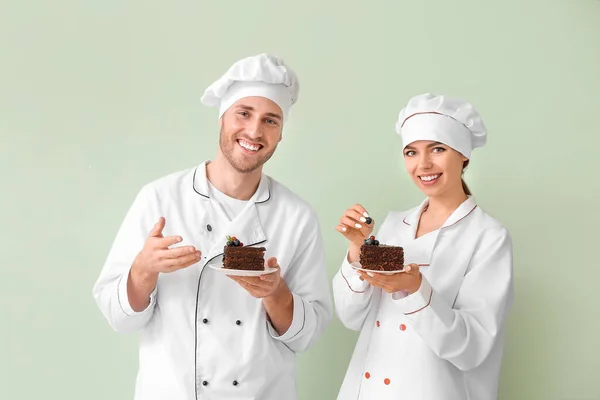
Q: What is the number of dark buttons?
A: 5